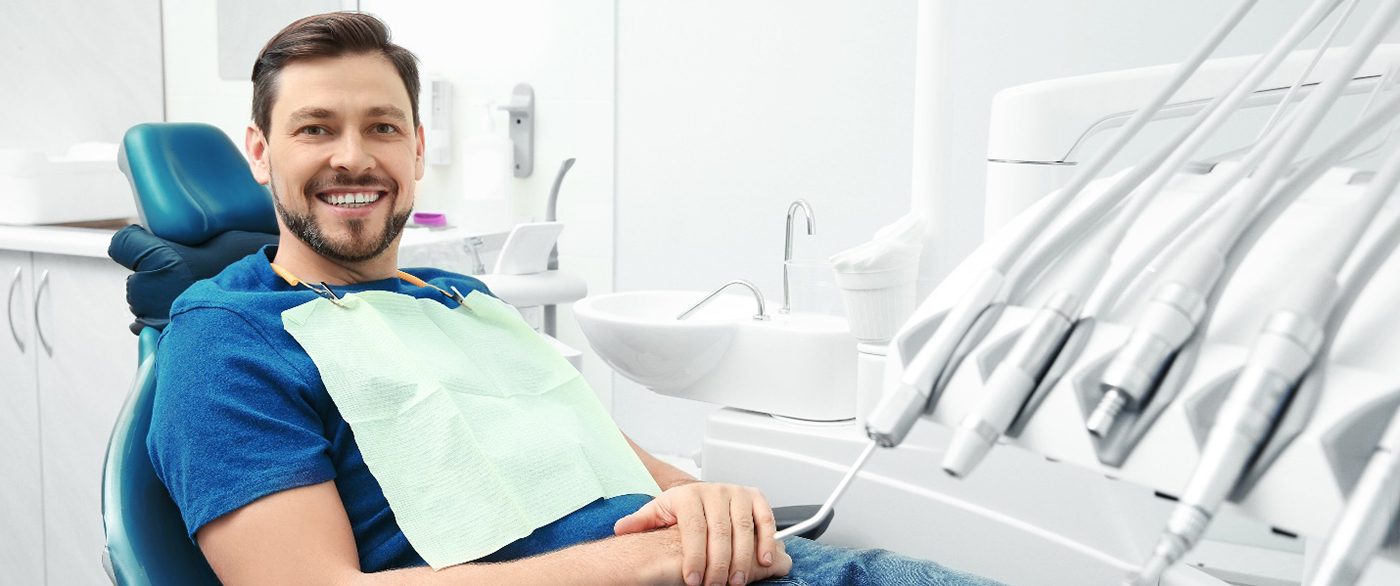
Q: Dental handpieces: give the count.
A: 5